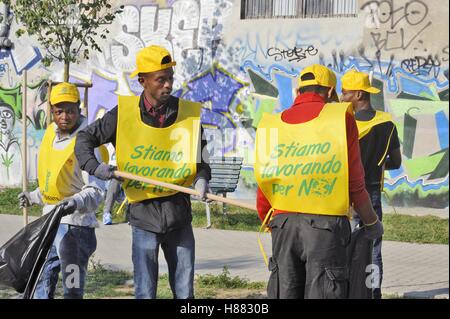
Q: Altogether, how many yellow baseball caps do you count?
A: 4